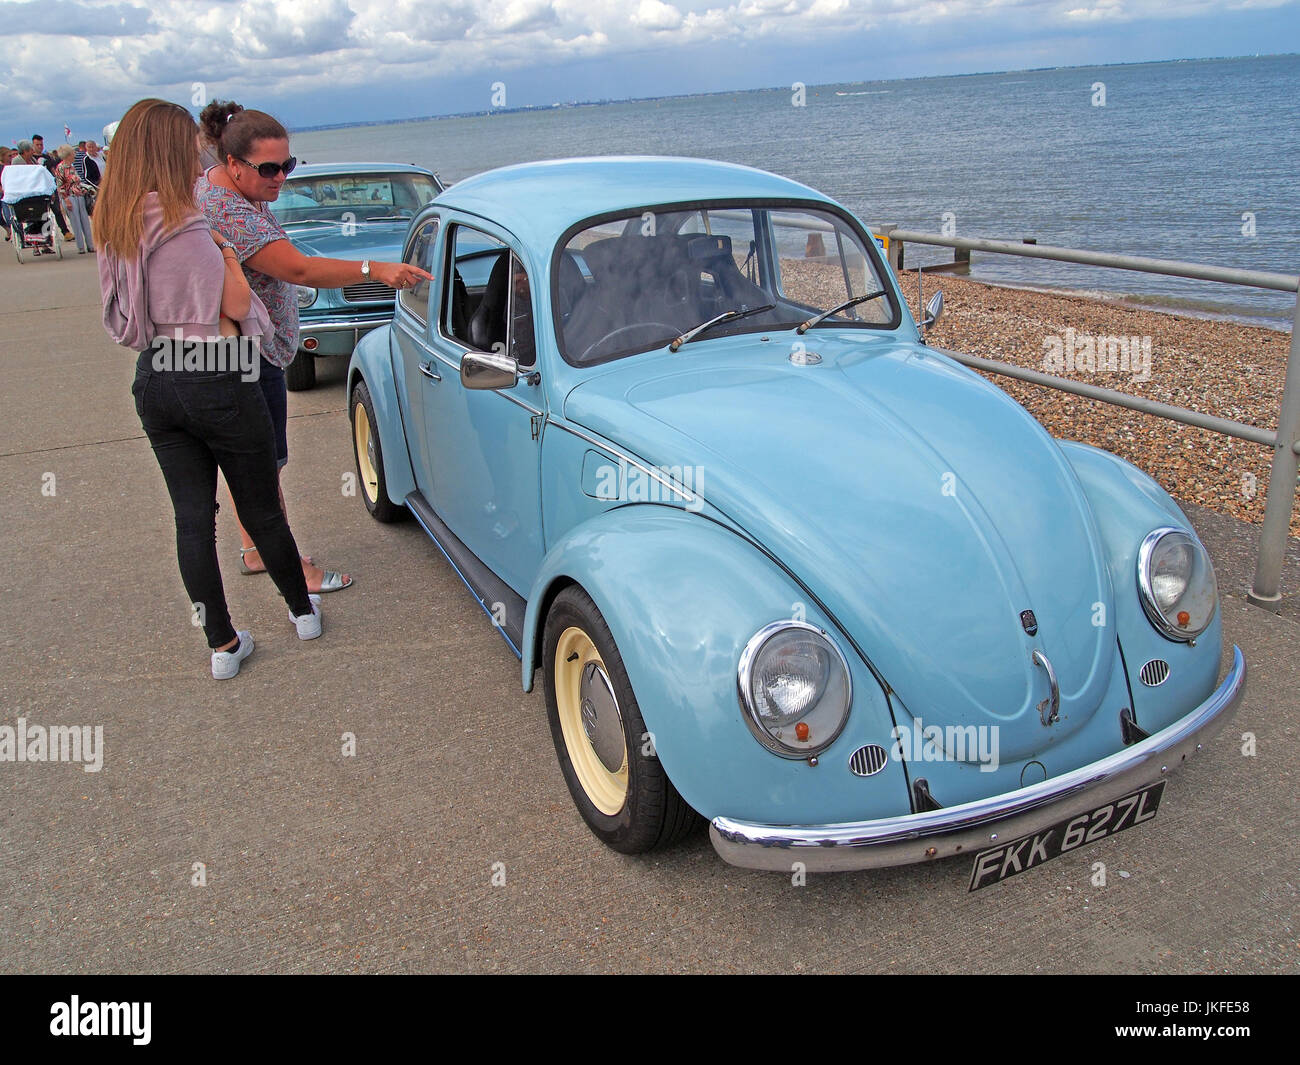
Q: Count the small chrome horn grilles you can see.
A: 2